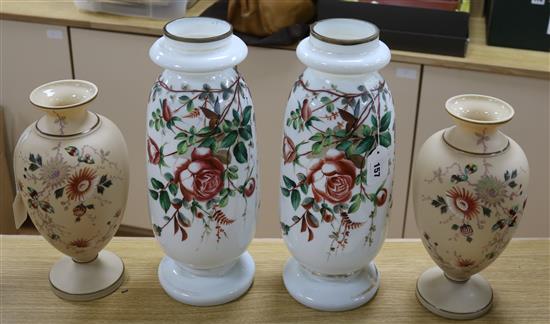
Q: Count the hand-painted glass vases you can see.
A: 4